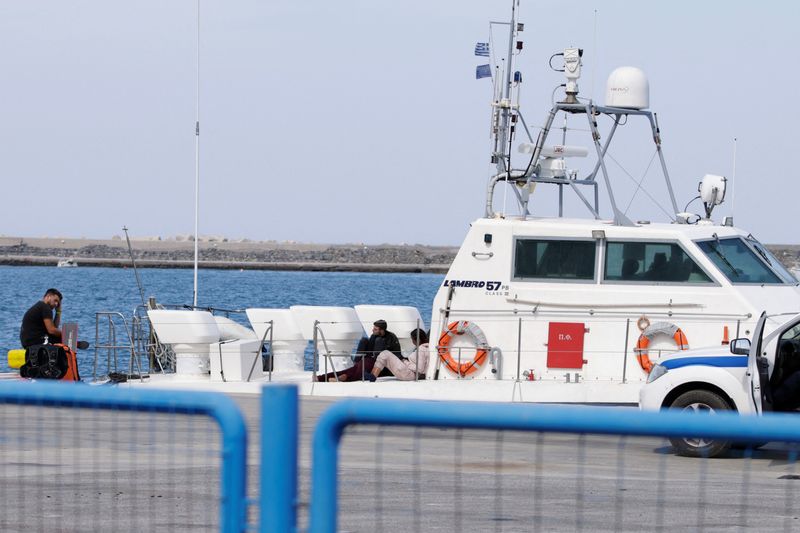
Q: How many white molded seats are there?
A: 4